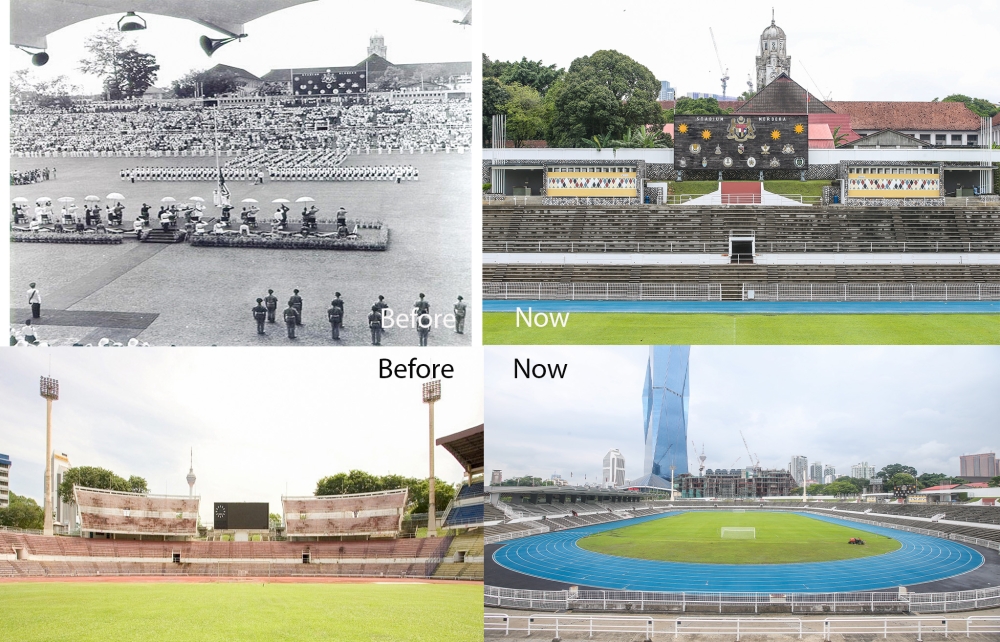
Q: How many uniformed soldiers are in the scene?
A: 11